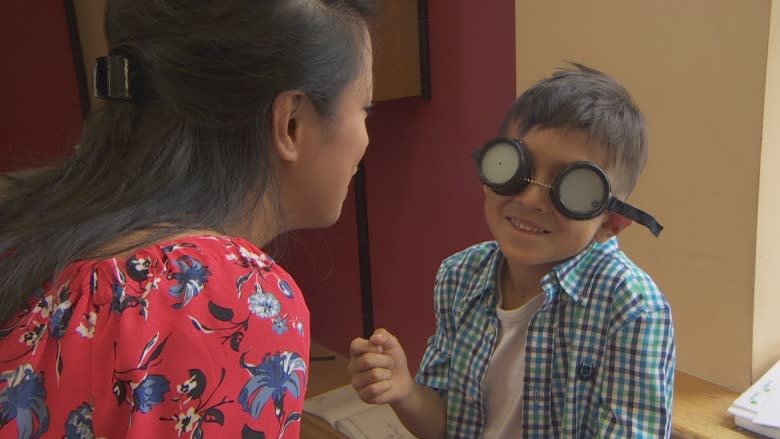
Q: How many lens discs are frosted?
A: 2